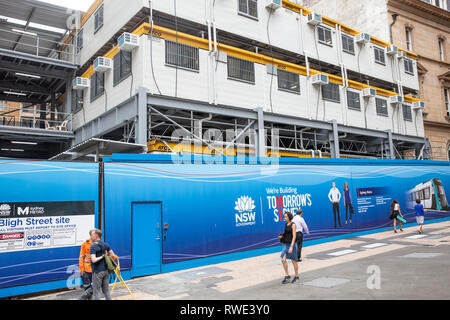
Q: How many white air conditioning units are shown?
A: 12